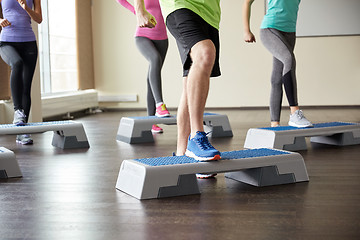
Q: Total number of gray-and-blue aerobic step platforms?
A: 5